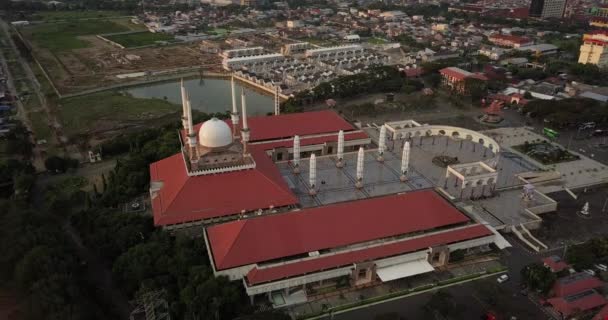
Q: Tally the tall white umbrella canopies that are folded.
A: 6